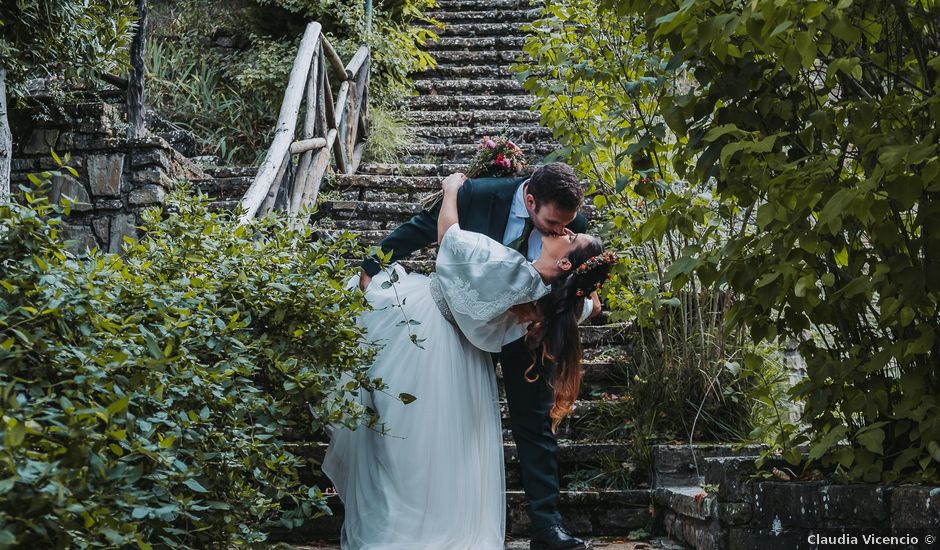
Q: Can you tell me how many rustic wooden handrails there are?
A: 1